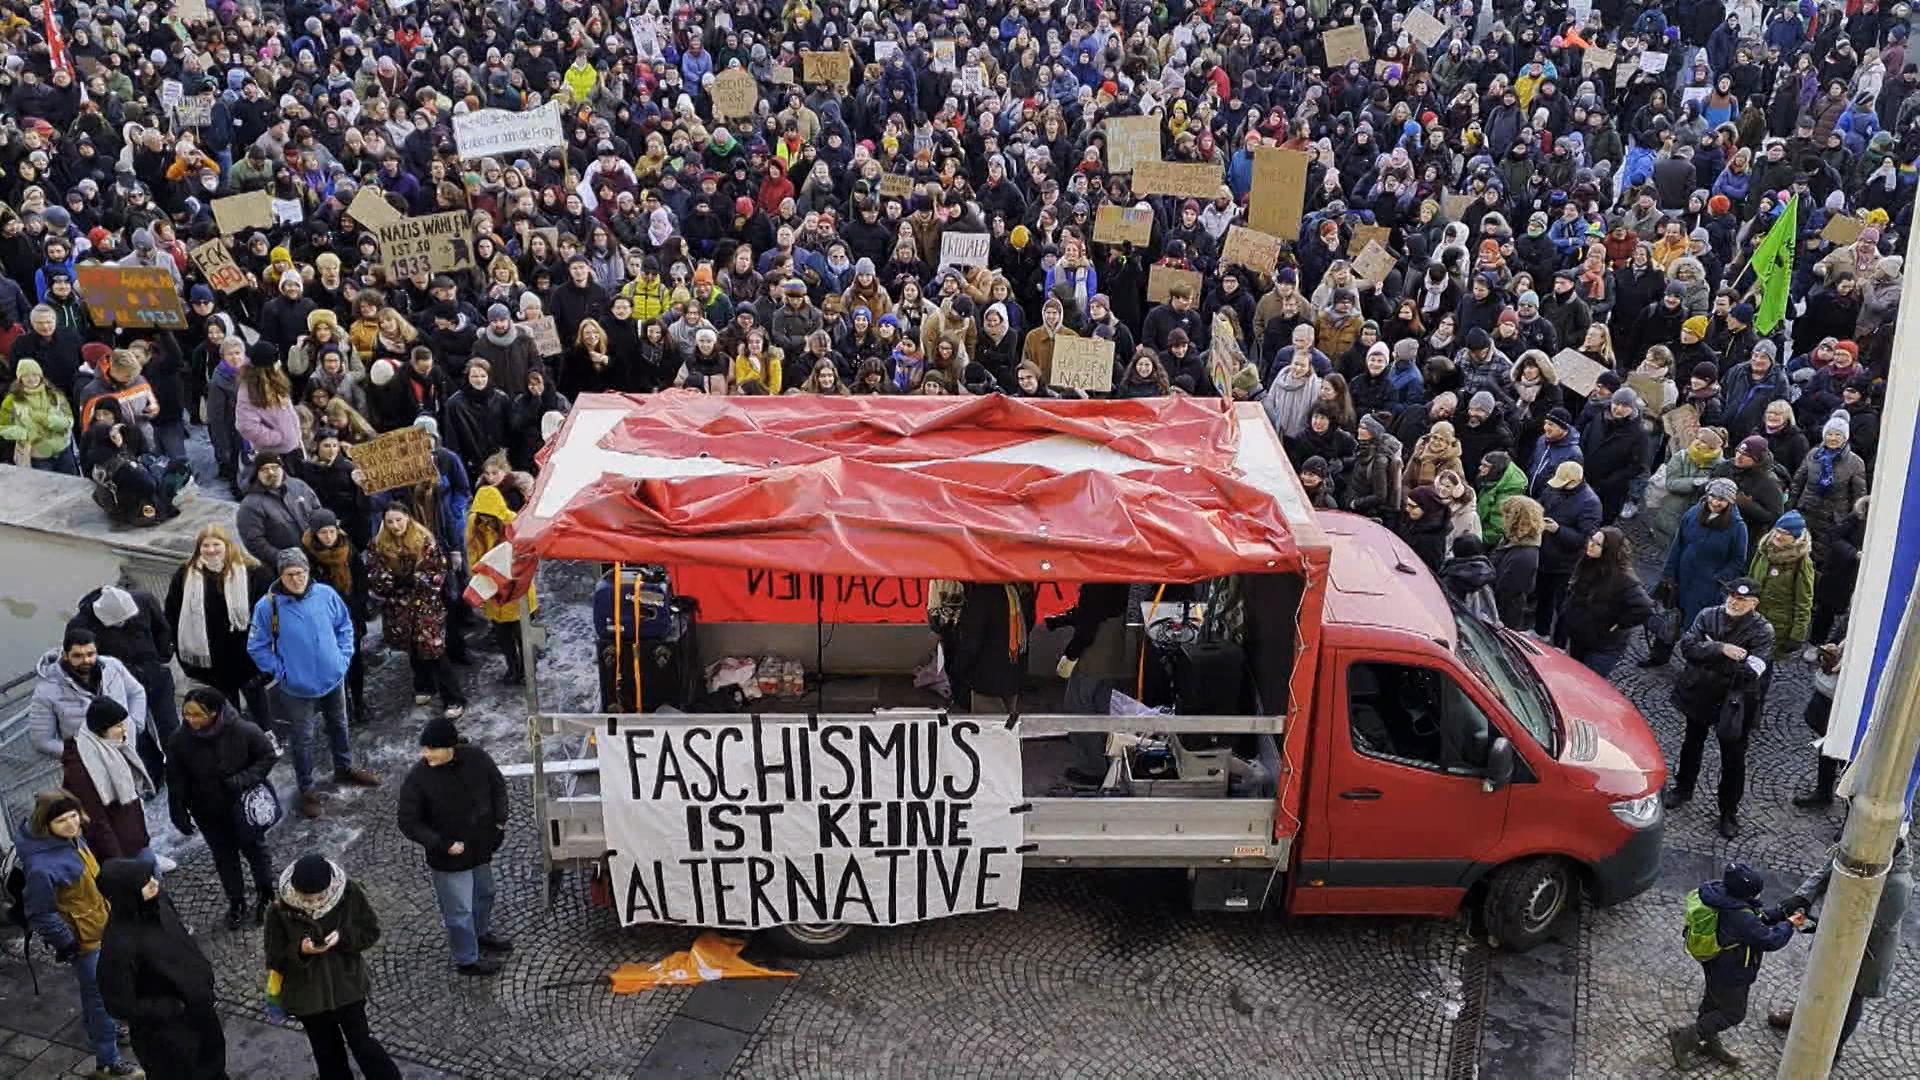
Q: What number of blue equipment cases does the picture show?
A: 1